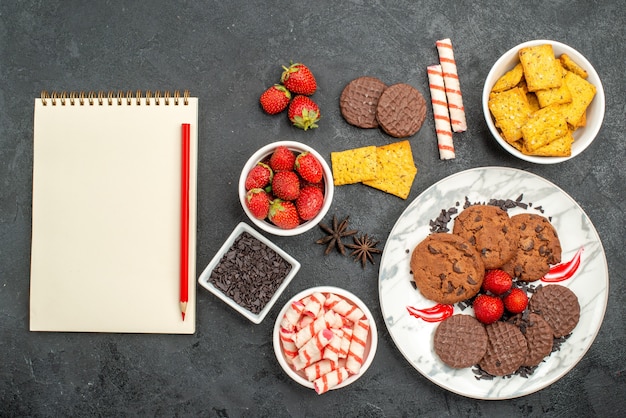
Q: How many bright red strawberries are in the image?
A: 13